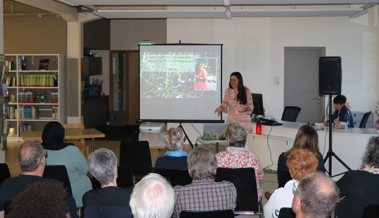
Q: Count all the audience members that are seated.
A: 12